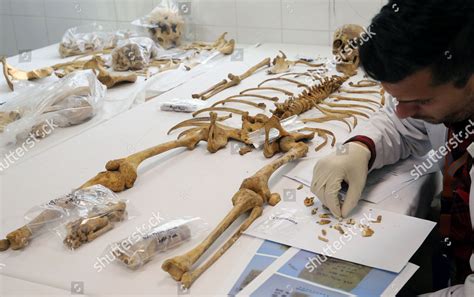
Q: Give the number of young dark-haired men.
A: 1